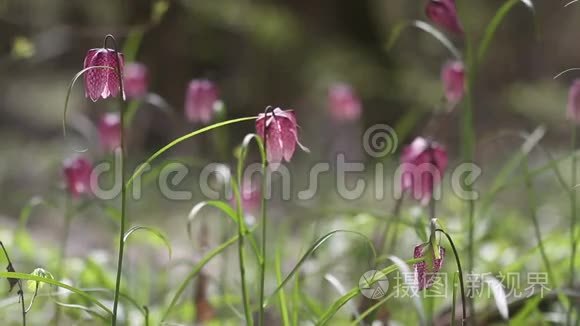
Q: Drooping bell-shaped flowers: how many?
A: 13